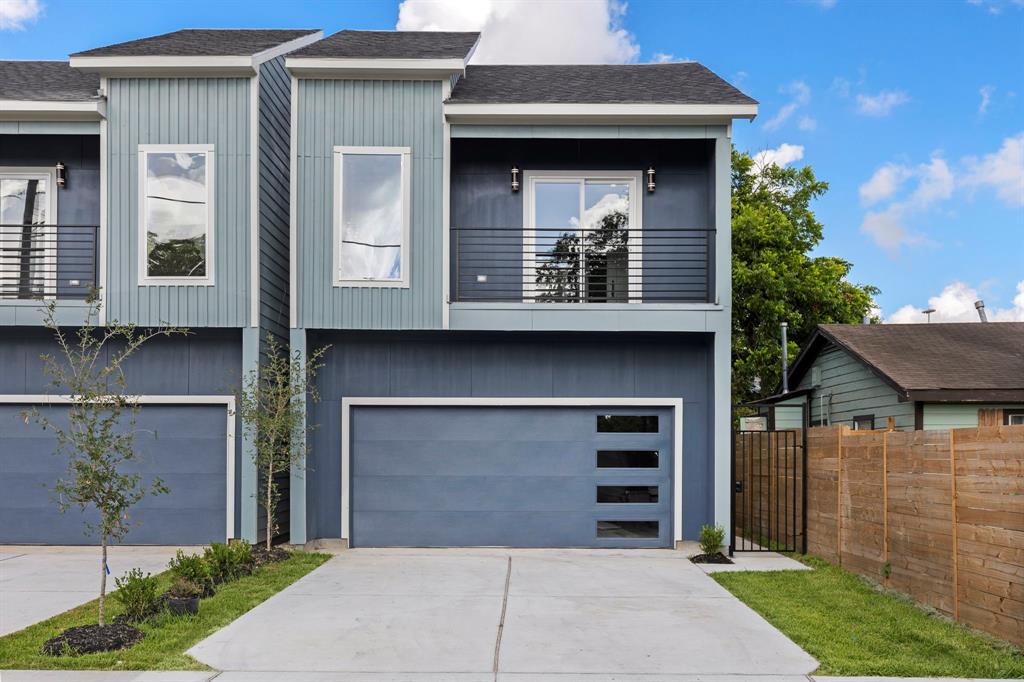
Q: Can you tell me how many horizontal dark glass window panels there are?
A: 4